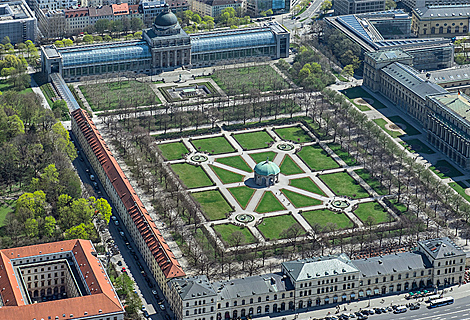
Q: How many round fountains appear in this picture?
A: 4